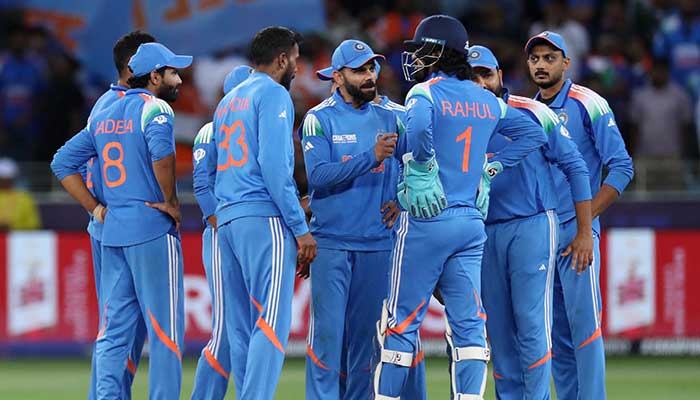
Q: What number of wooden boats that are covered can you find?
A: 0